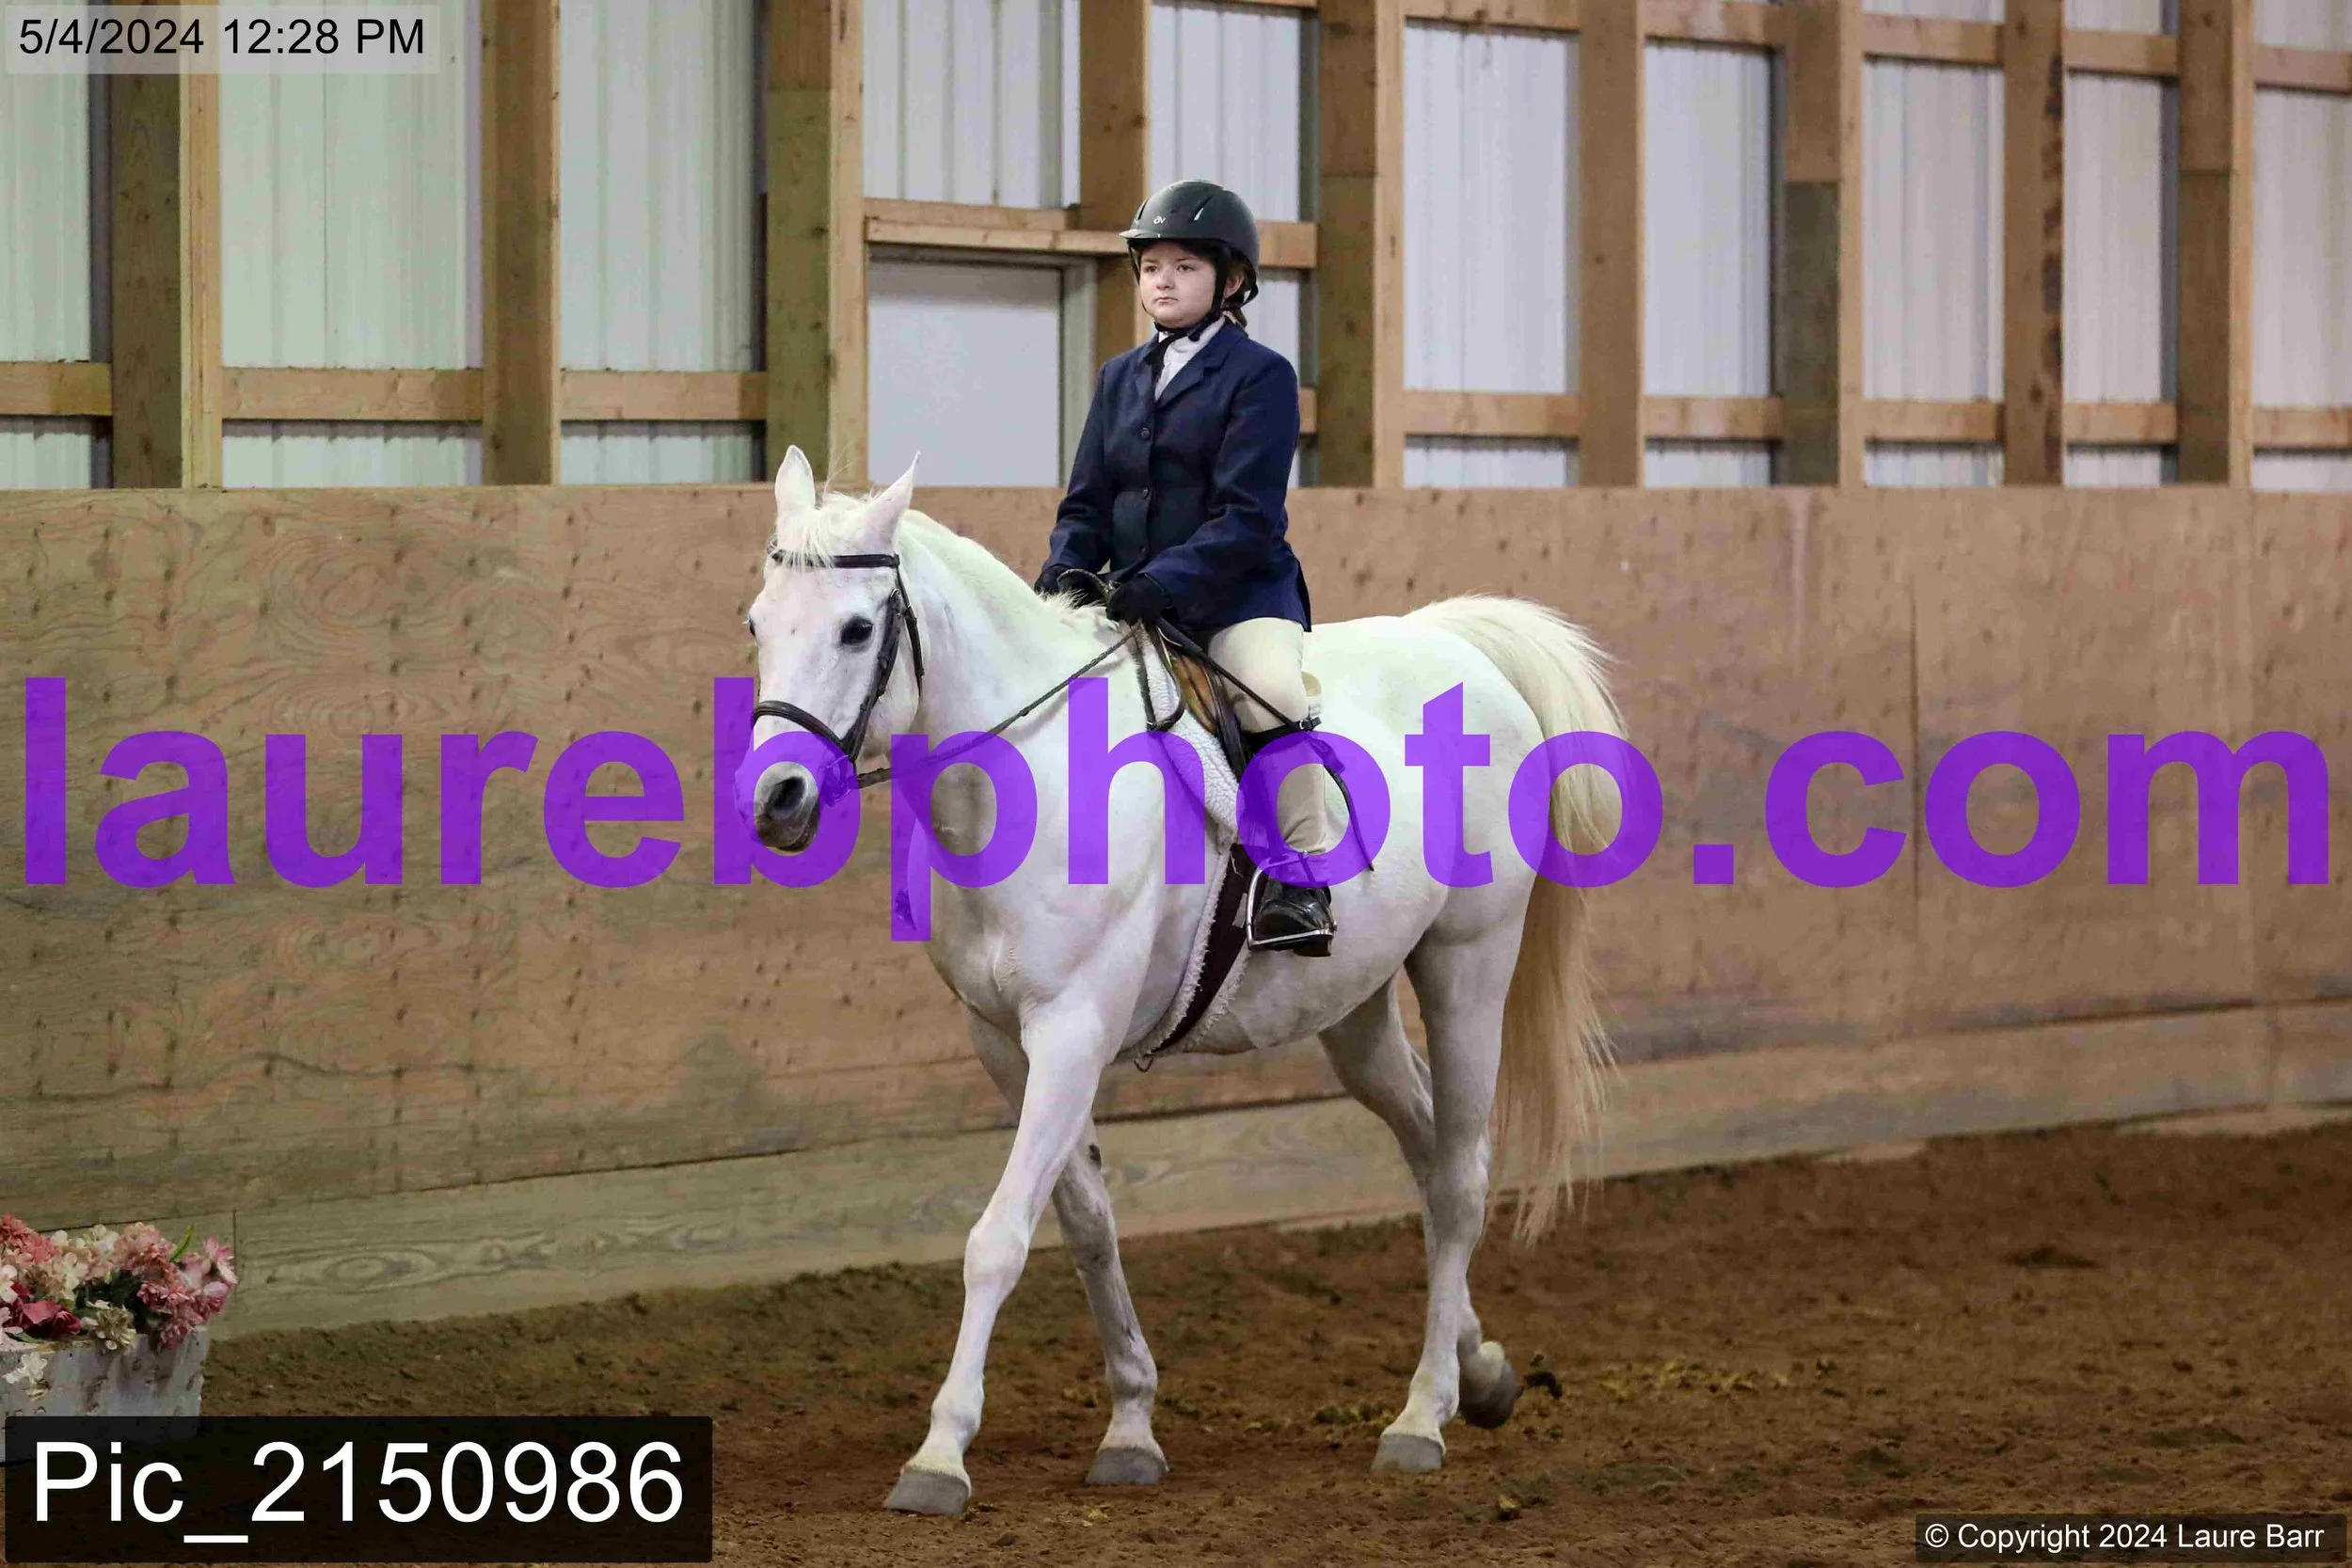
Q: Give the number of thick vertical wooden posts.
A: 9